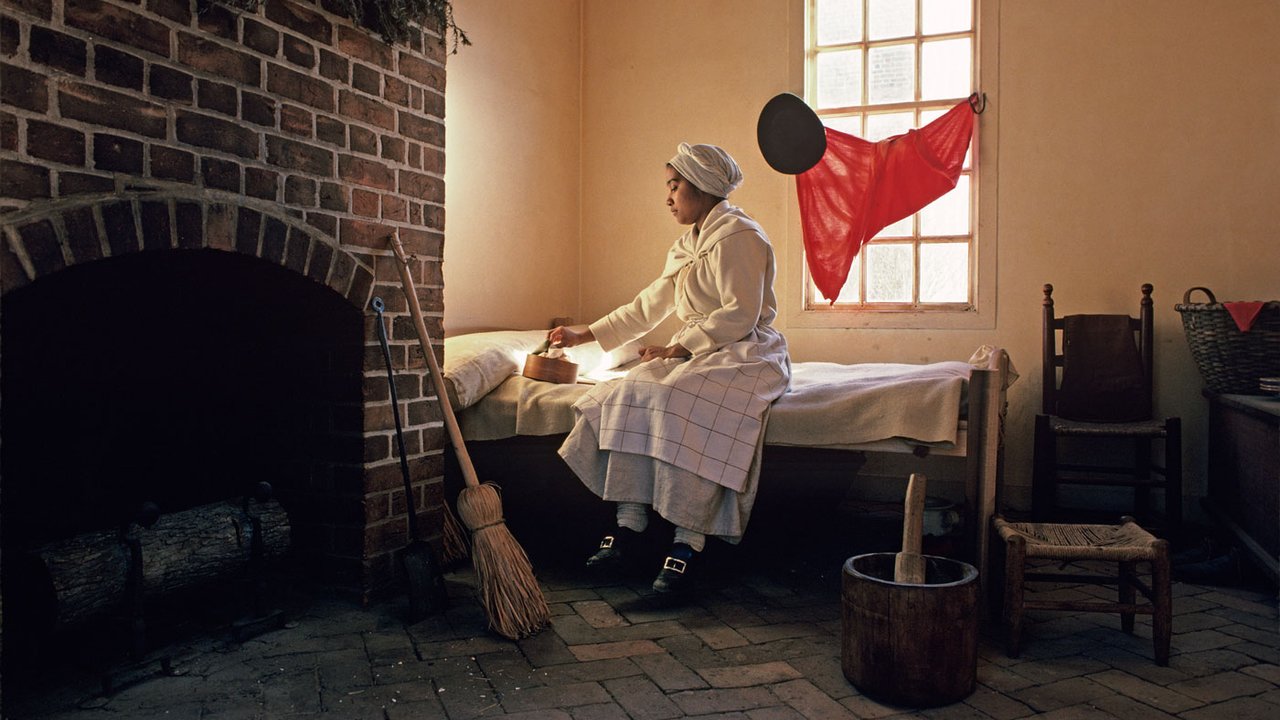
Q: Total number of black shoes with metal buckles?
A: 2